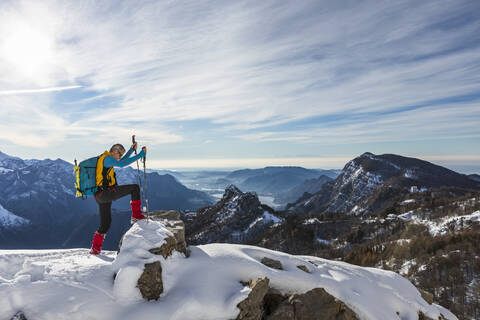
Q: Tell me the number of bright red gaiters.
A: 2